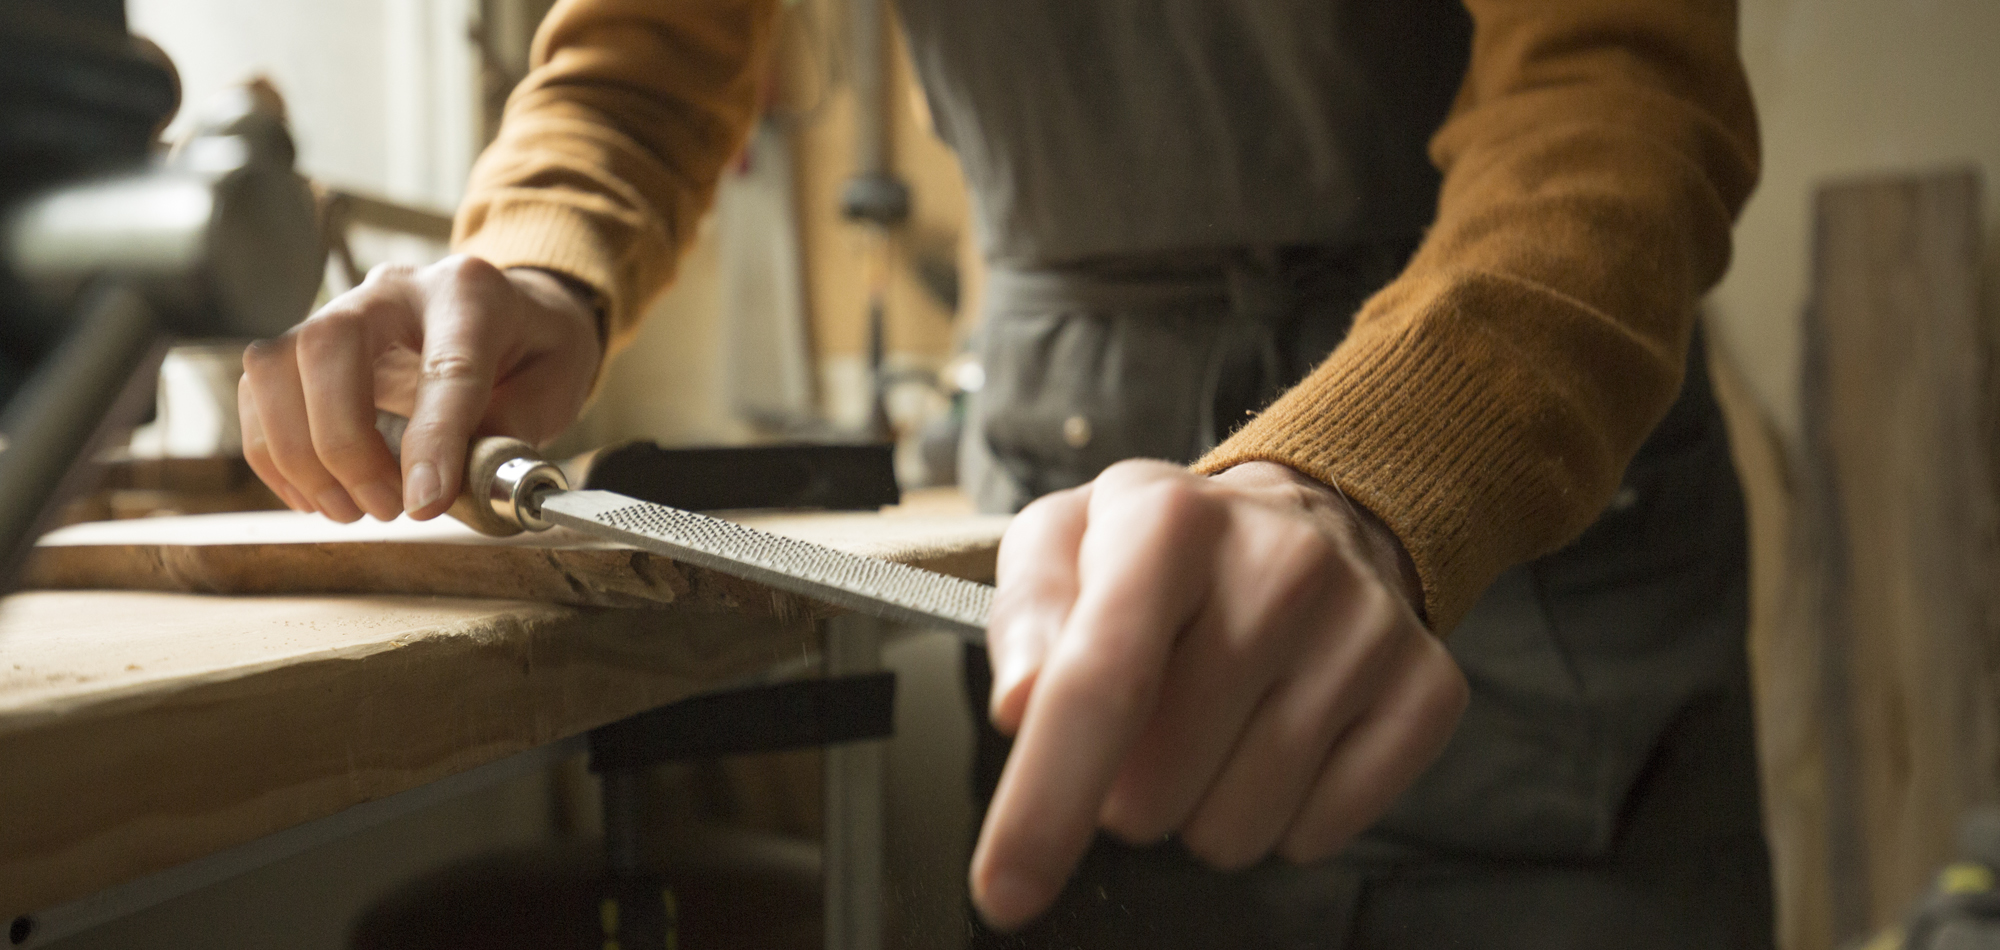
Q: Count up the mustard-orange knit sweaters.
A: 1